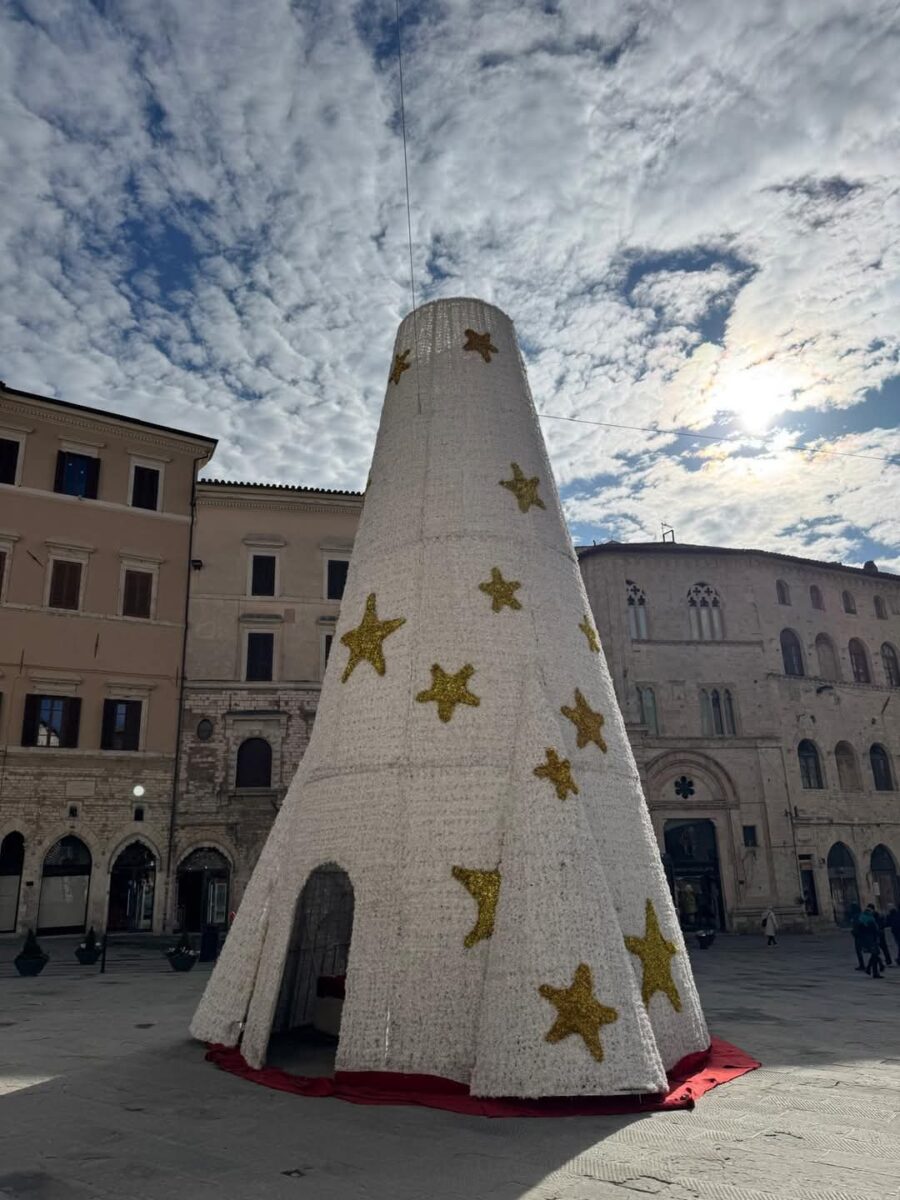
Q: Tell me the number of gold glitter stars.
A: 12